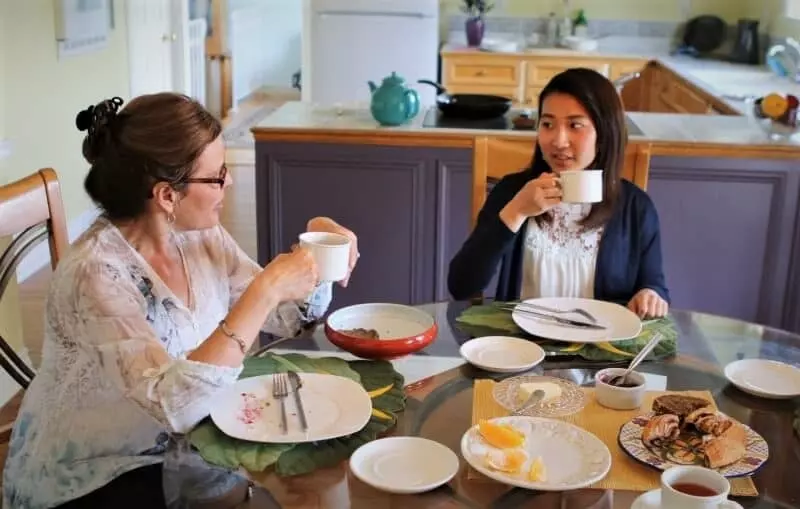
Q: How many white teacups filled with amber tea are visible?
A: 1